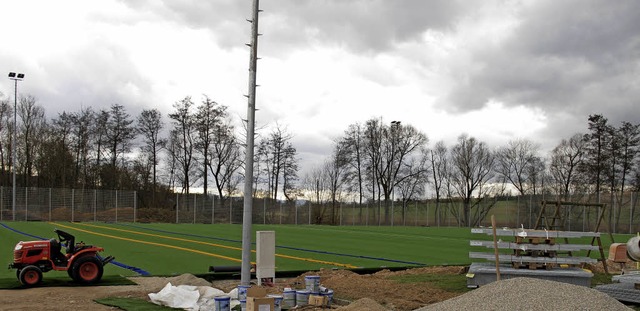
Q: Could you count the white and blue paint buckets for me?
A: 9